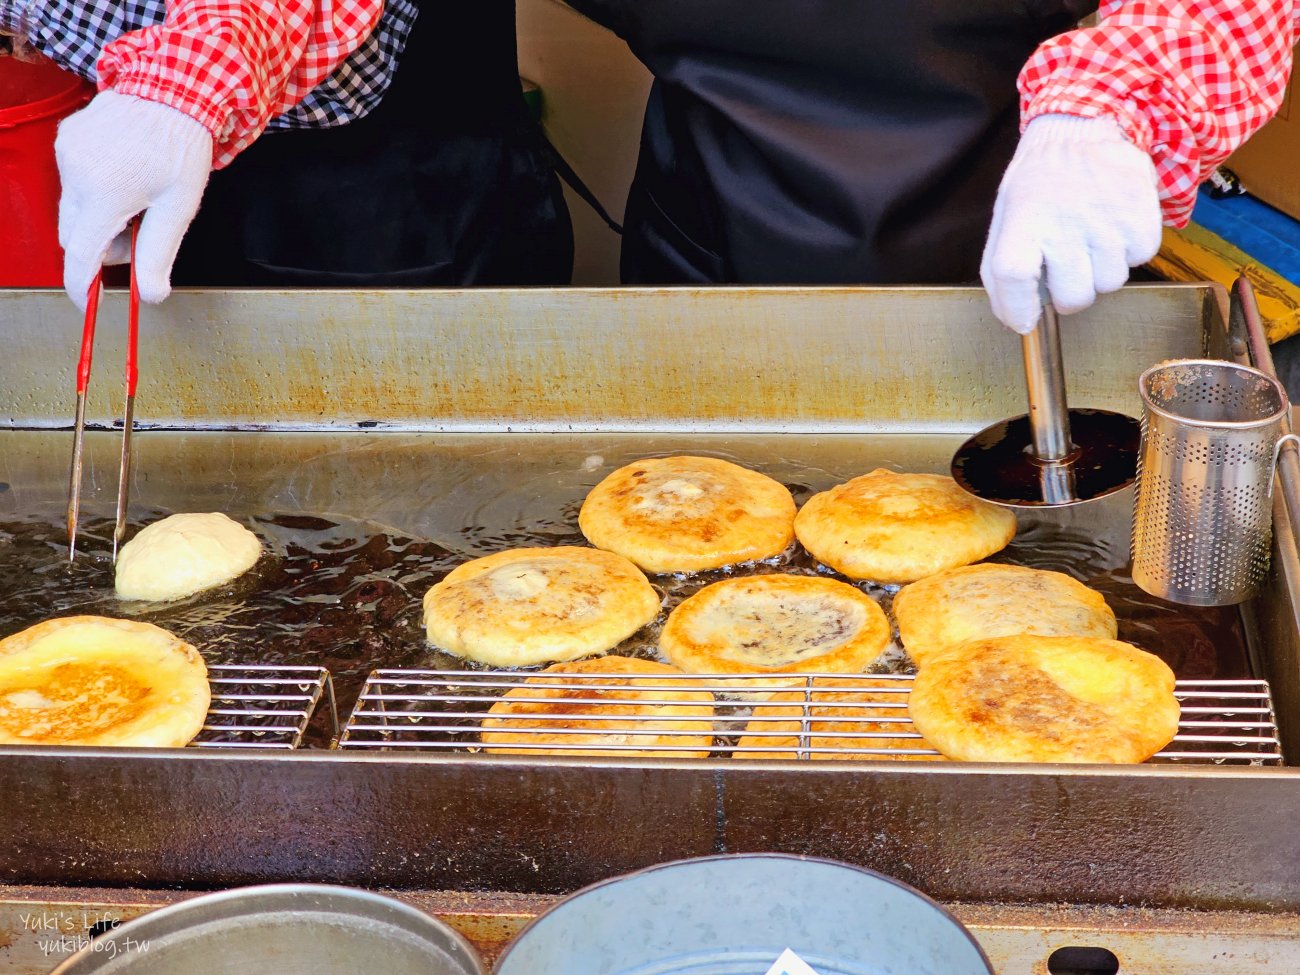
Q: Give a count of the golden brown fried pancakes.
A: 9